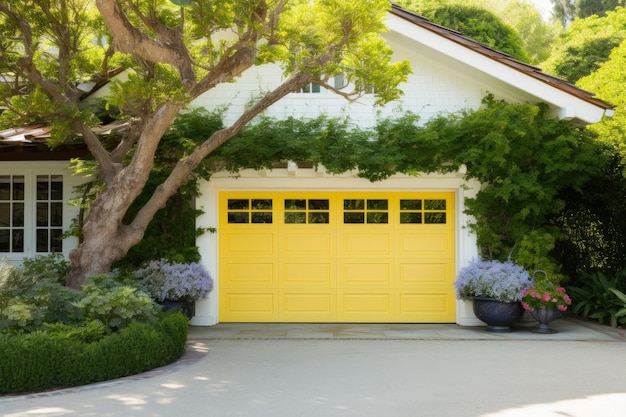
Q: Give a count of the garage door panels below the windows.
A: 12